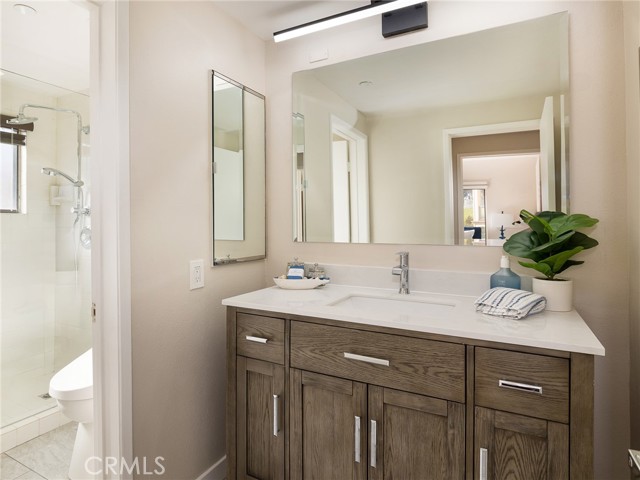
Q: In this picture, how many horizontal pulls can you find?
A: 3